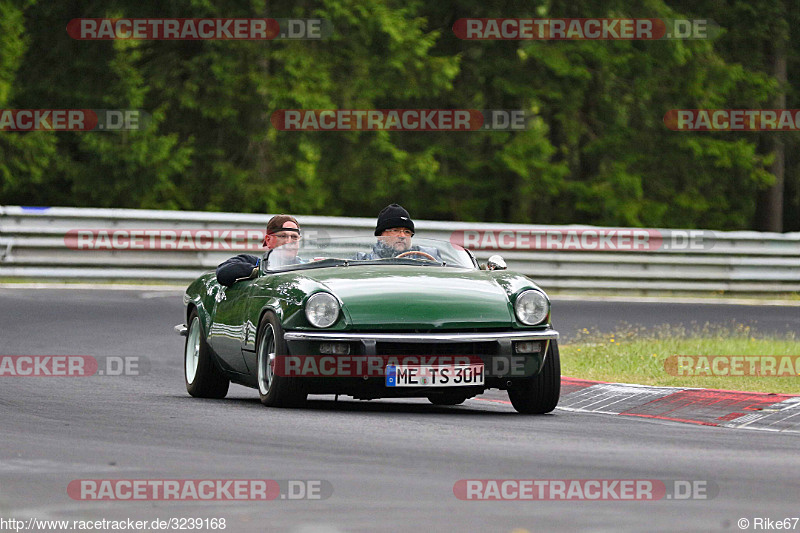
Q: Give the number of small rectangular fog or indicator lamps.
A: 2